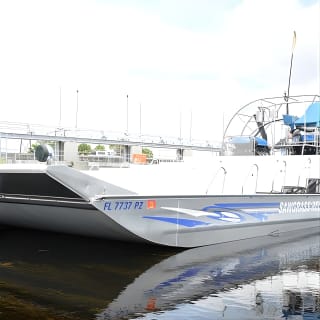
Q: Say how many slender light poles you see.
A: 7